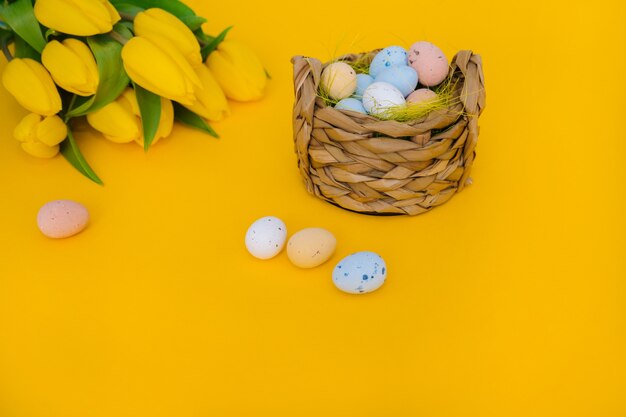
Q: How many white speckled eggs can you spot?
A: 2